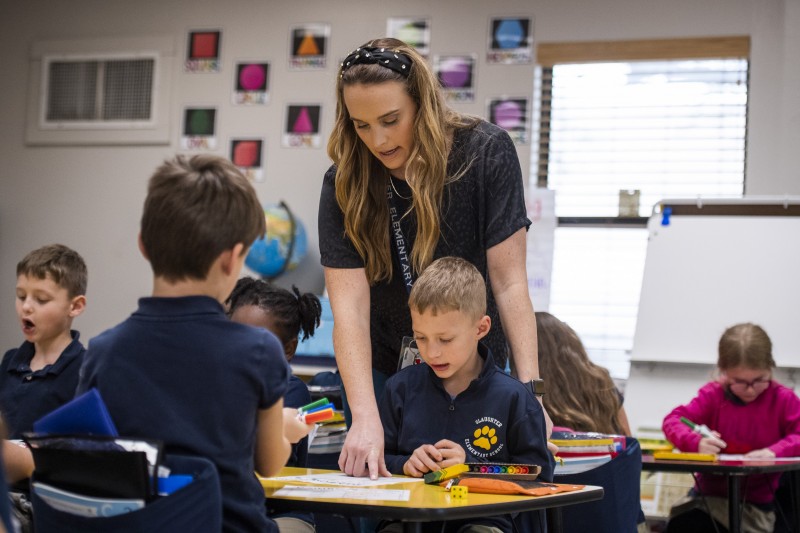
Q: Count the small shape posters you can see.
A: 10